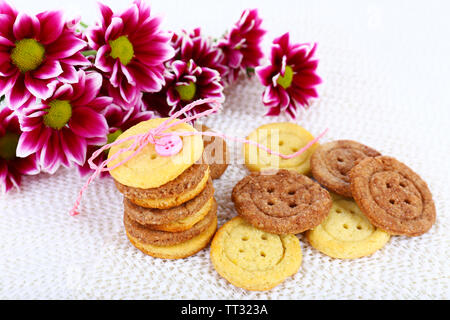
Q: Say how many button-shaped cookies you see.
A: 14